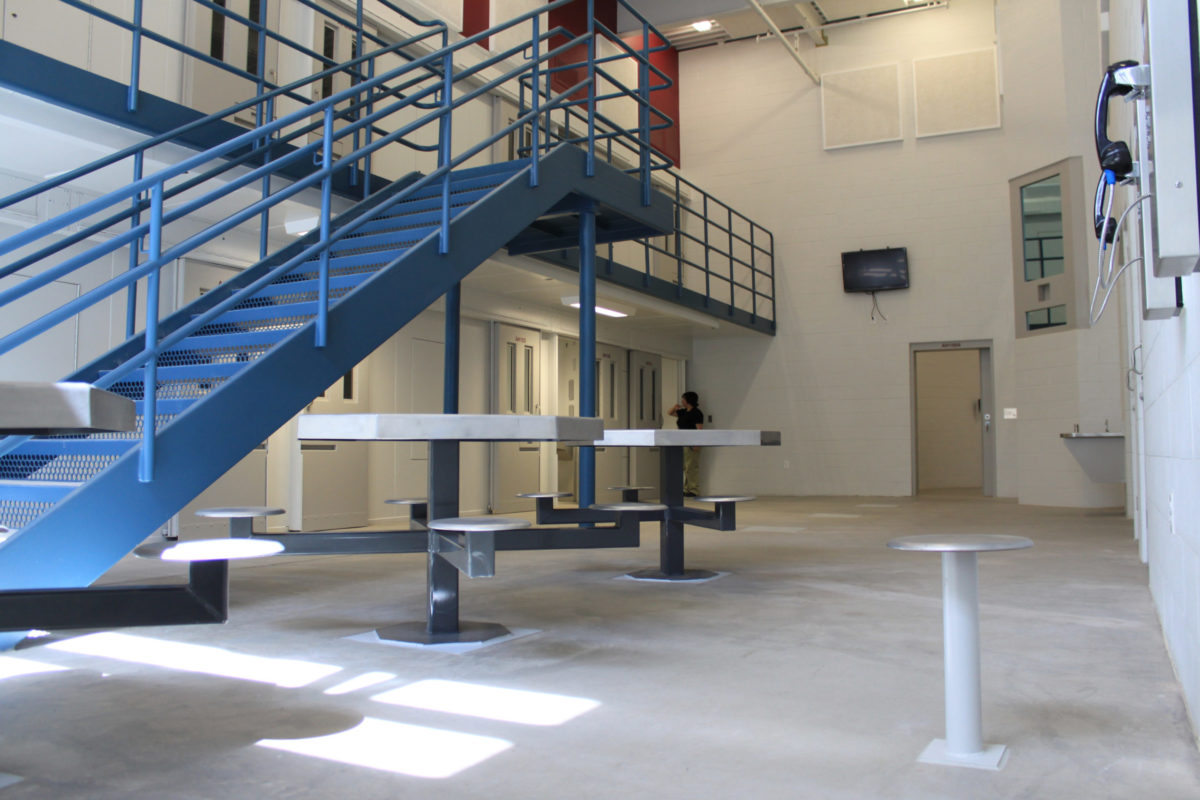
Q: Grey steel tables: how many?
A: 3